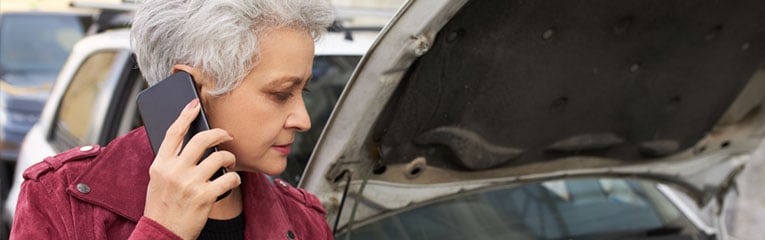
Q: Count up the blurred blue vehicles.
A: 1